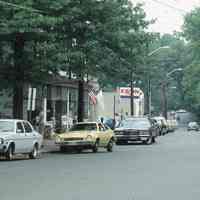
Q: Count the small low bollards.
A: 0